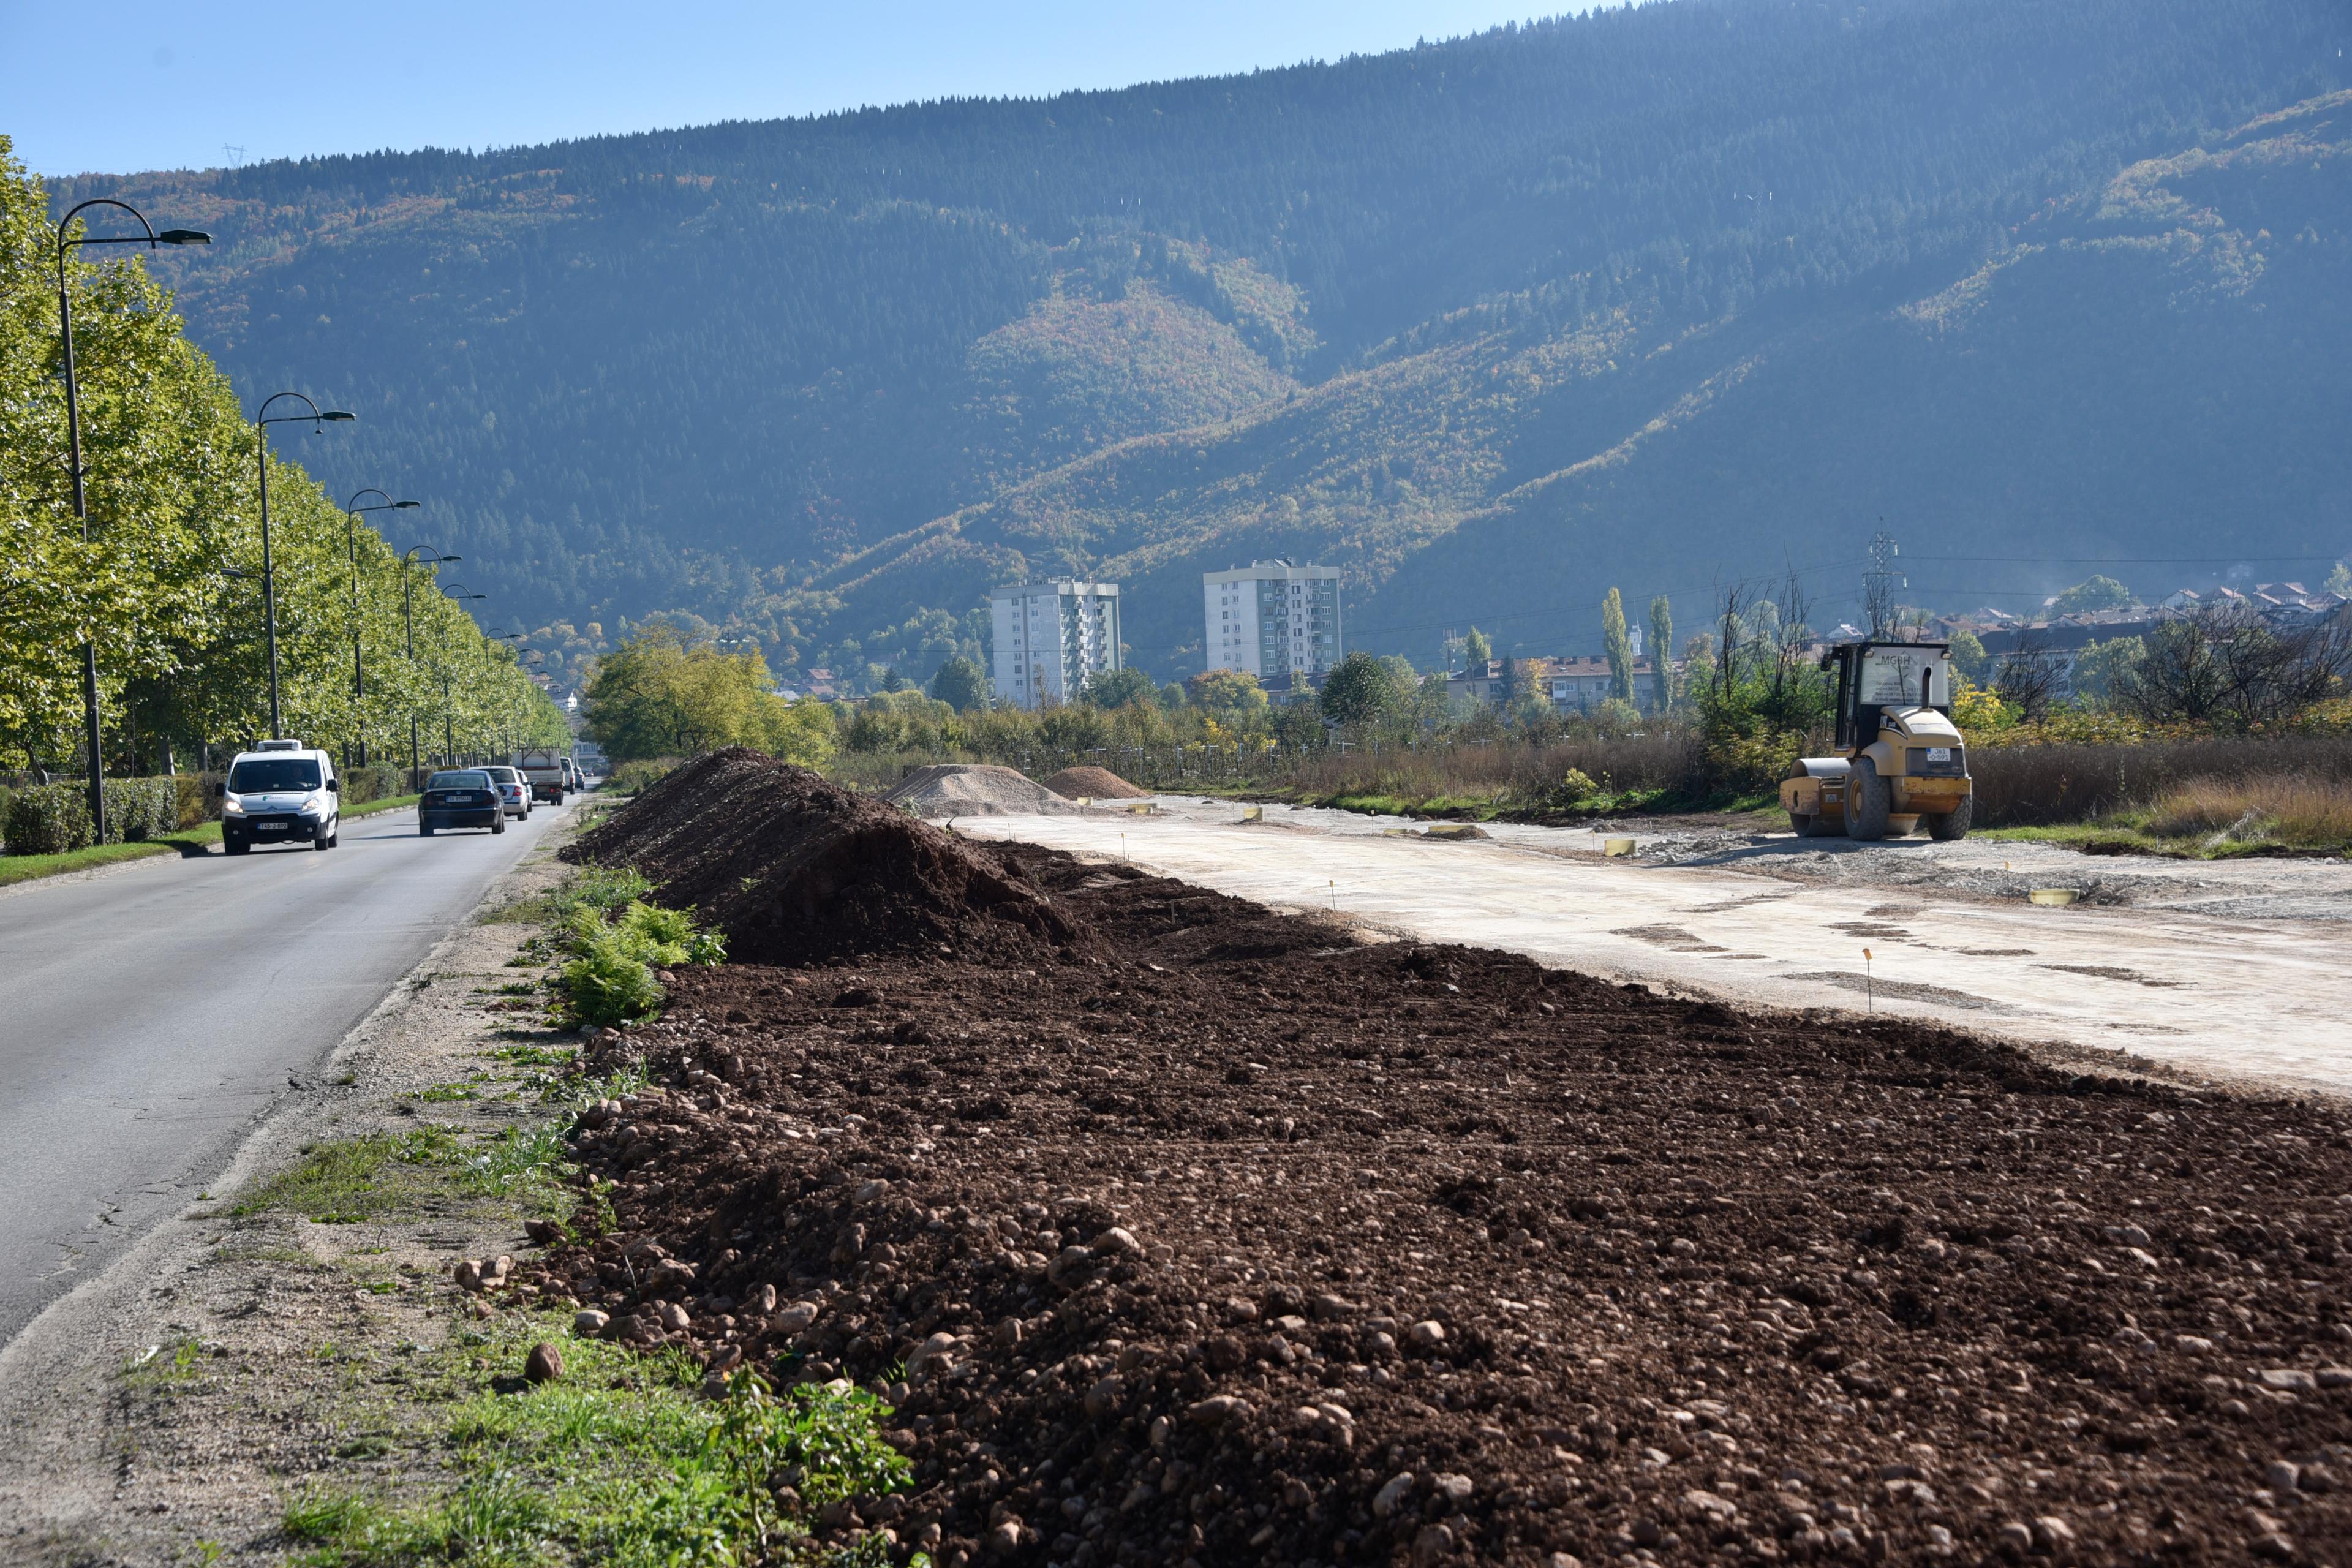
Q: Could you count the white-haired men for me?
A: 0